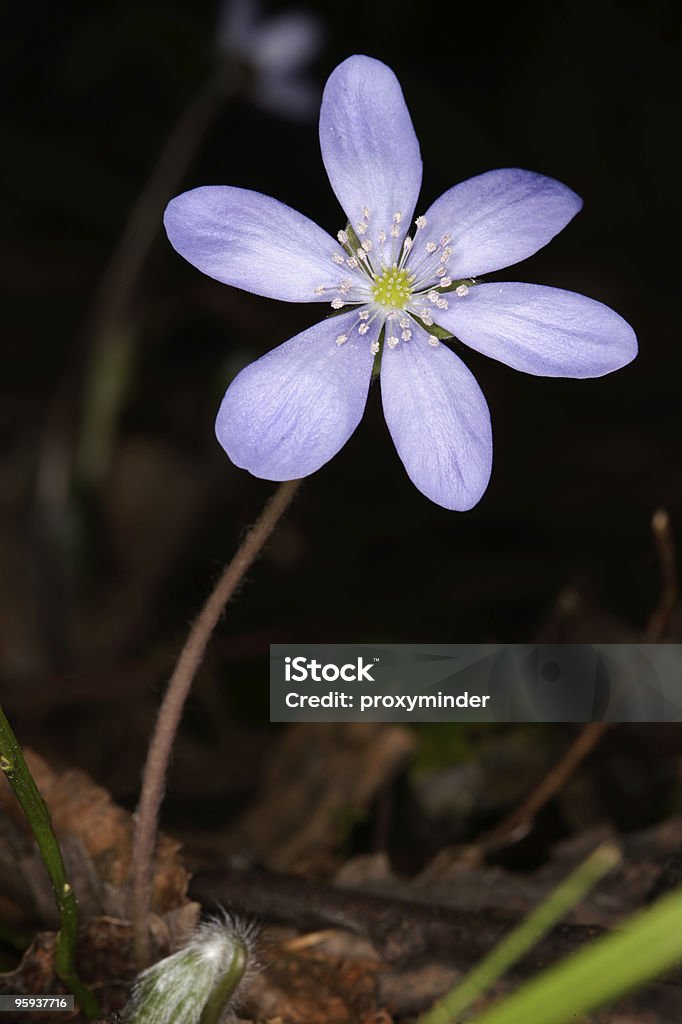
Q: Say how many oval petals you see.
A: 6